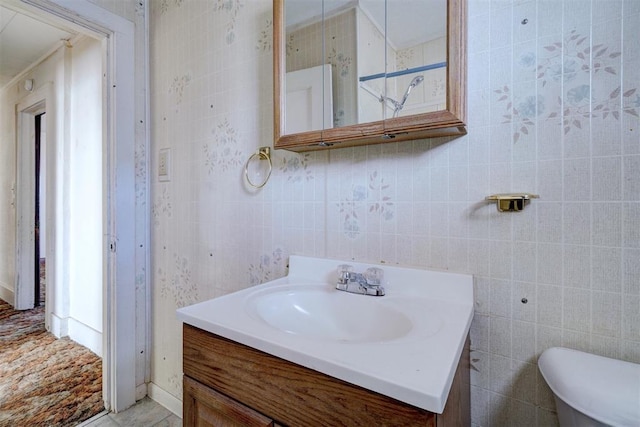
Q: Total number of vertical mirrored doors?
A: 3